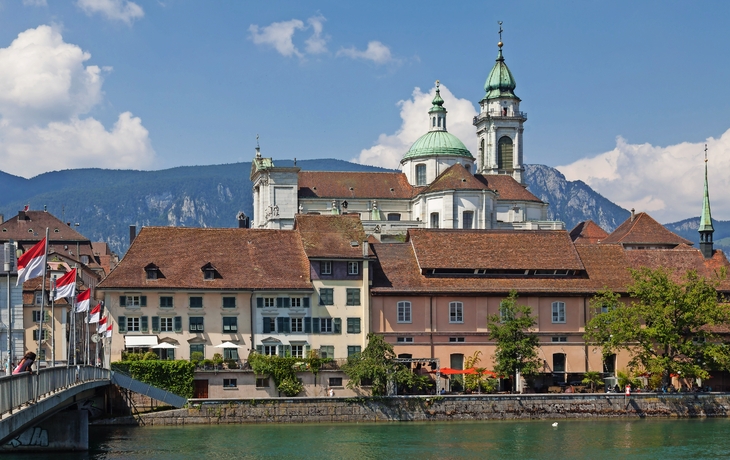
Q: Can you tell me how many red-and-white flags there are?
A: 6